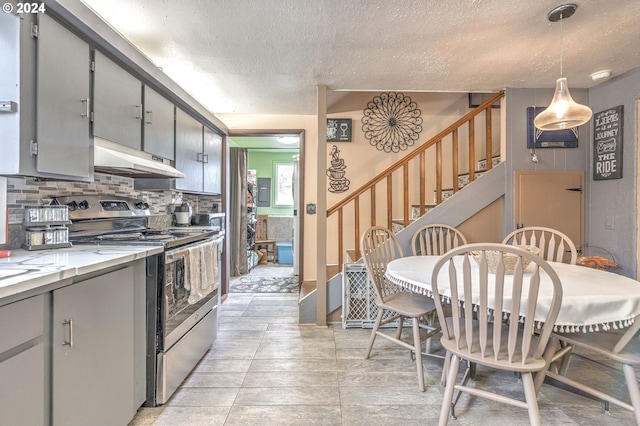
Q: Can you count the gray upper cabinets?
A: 5